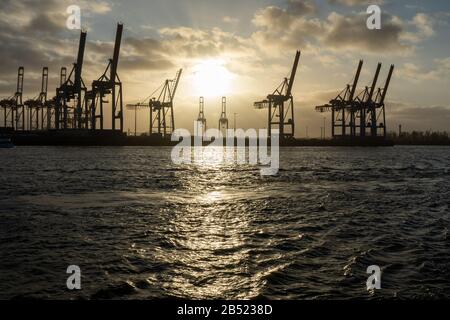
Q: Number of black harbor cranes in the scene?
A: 12